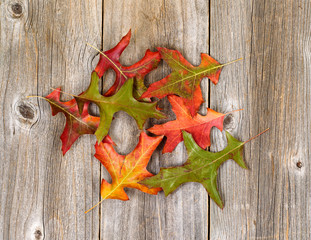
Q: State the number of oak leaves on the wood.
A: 7